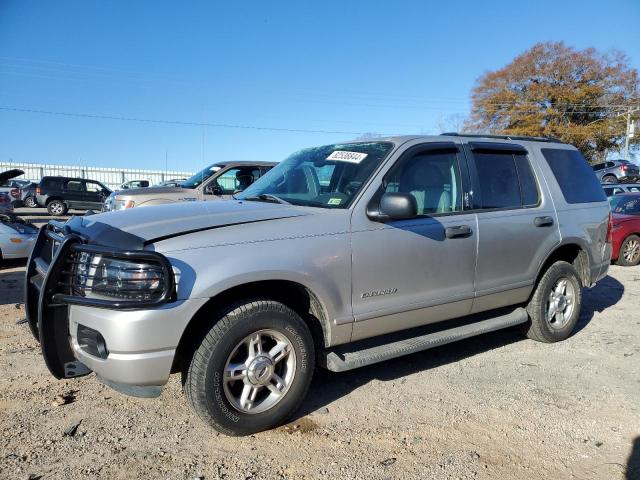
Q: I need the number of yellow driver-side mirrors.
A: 0